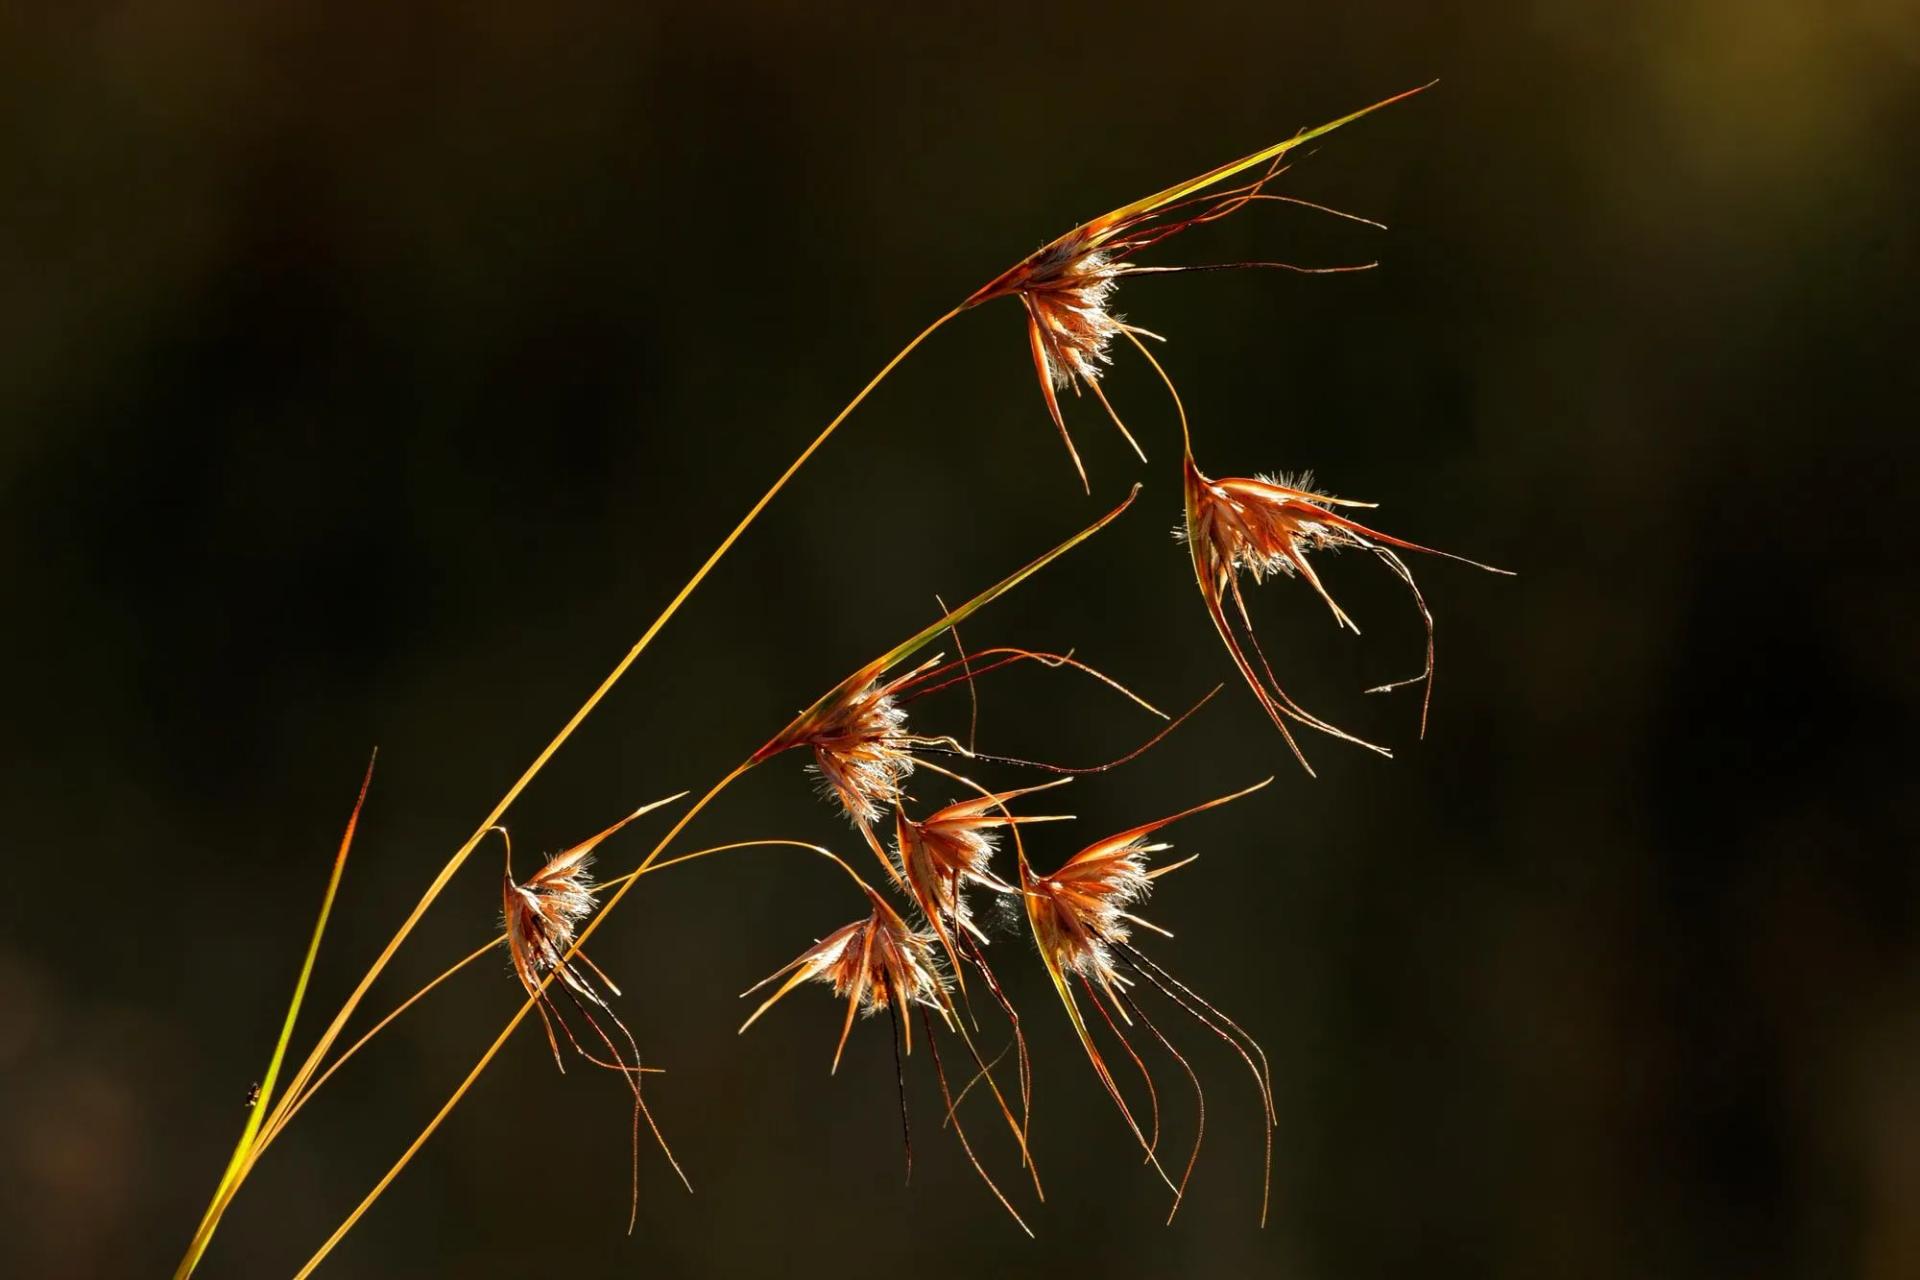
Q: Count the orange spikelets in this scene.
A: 7